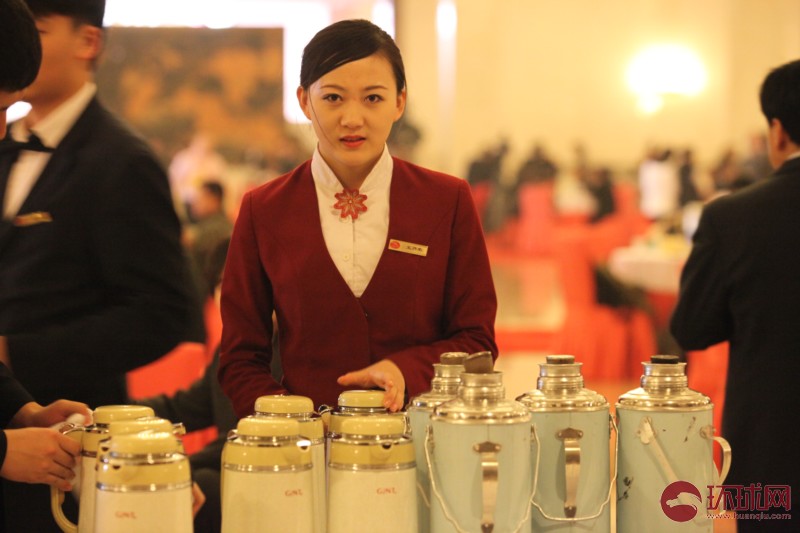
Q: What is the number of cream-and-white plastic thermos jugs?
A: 7